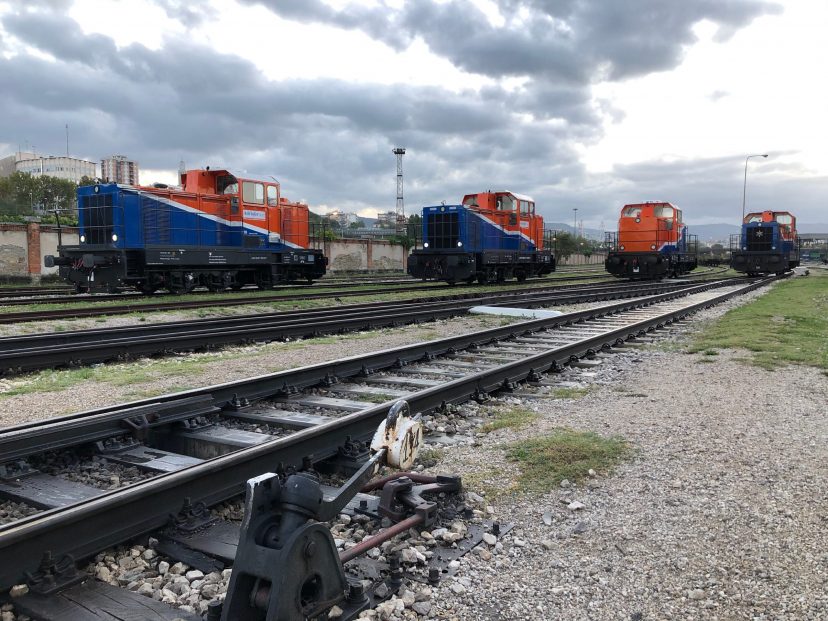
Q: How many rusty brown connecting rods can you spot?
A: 2